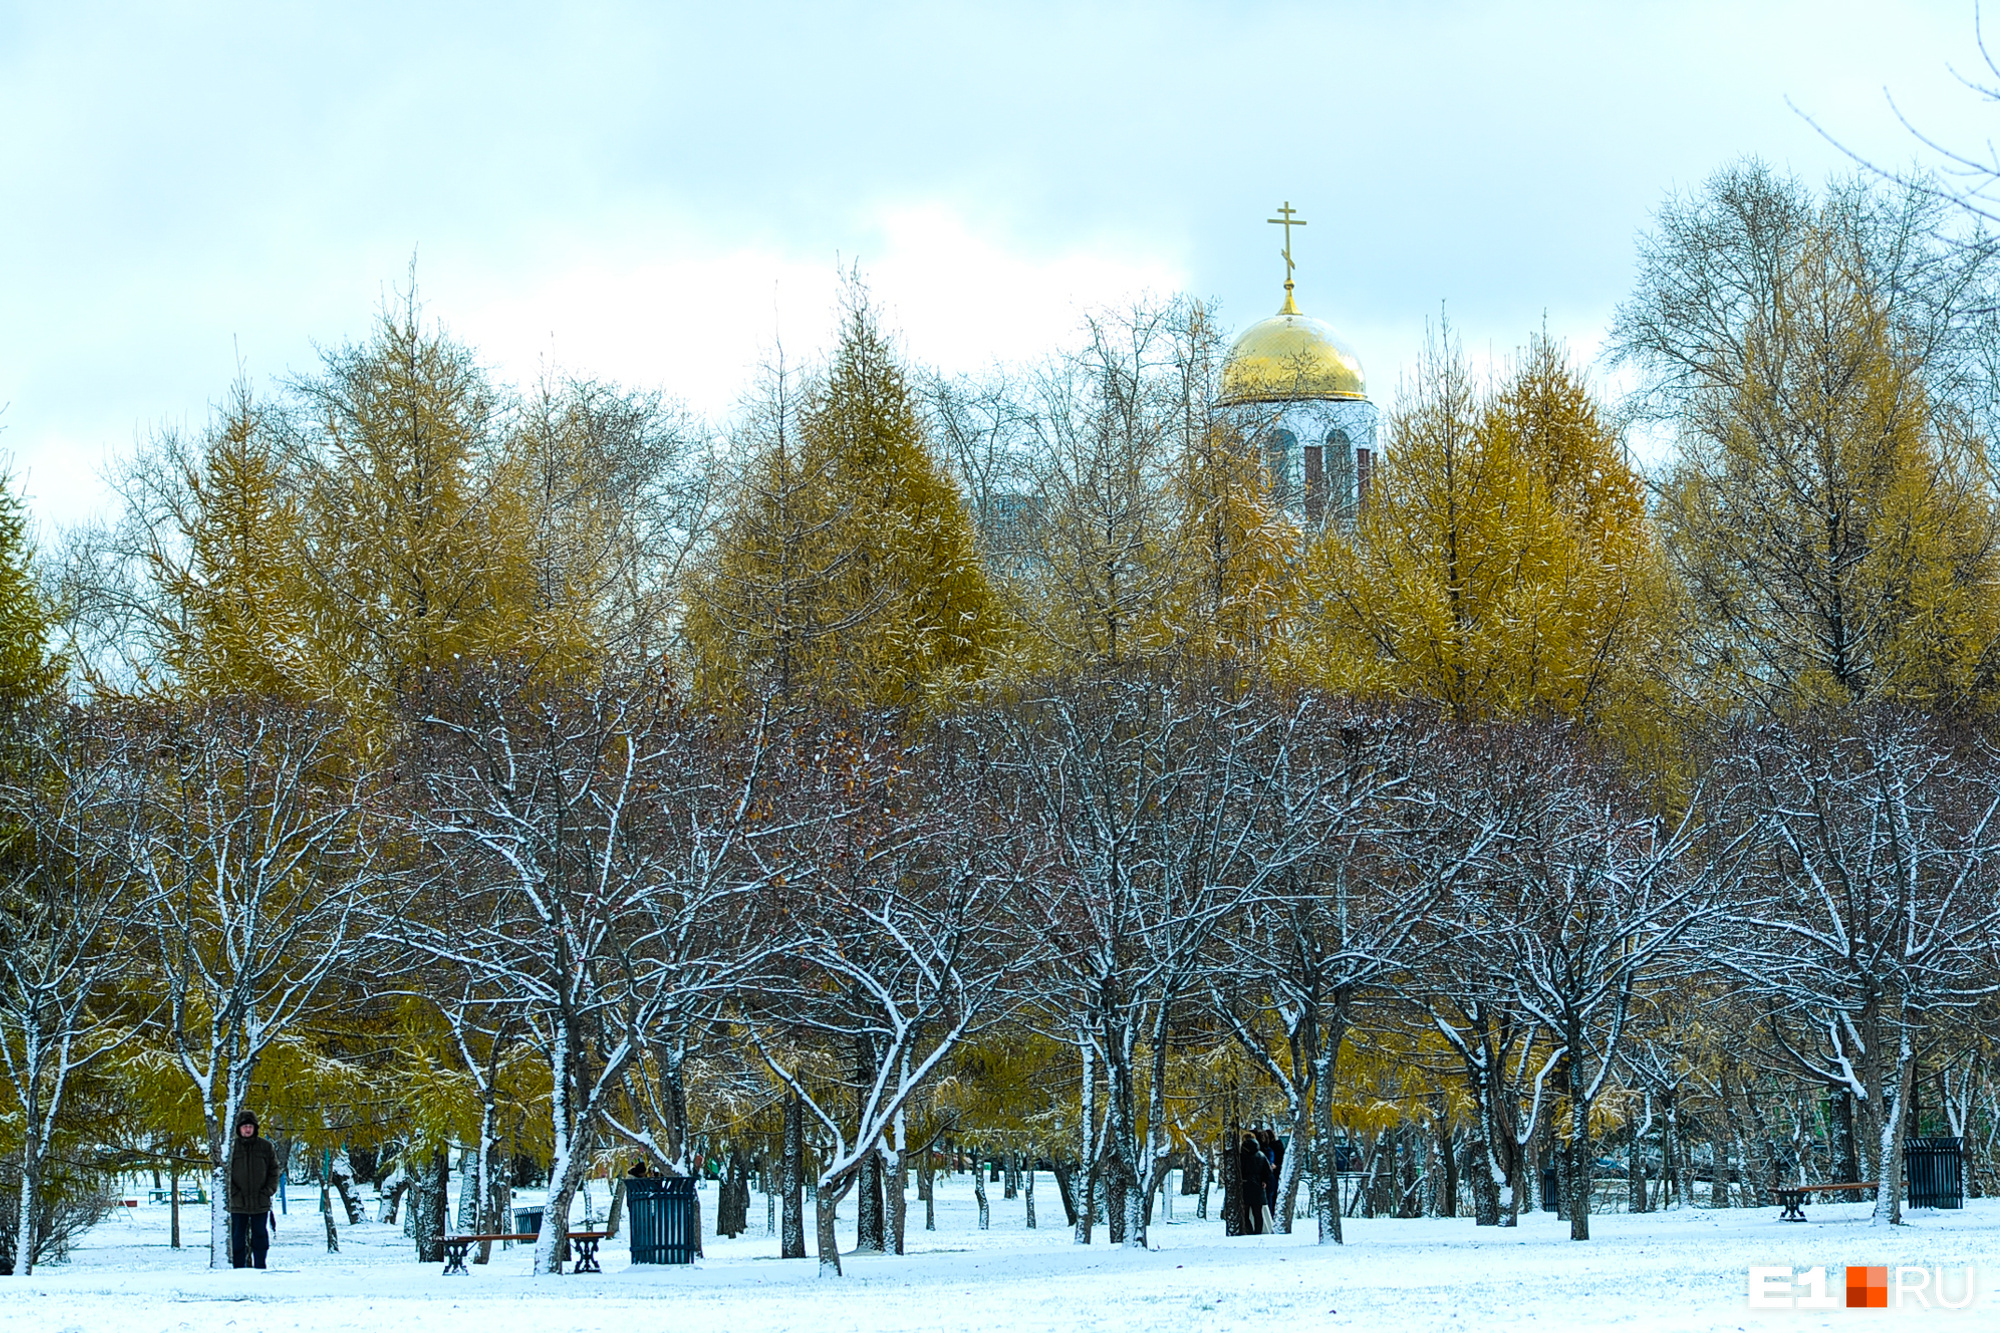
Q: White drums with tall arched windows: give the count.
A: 1